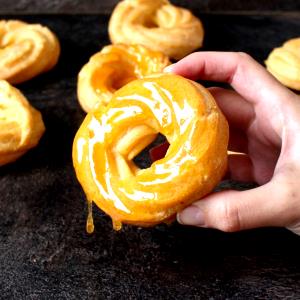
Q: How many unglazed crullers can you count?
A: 4